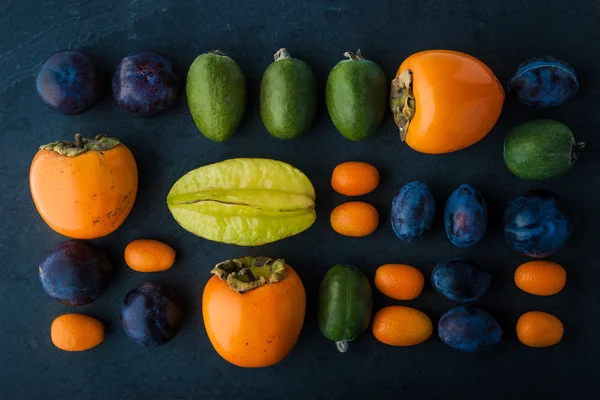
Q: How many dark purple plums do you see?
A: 10